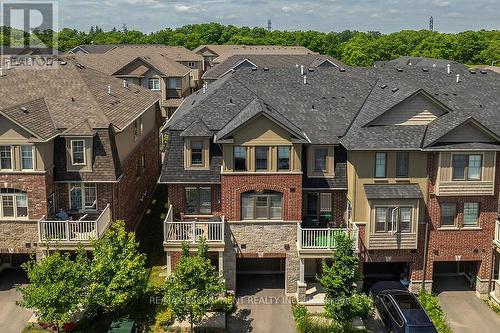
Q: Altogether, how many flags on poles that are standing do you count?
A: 0